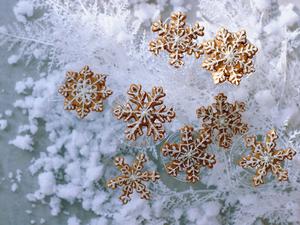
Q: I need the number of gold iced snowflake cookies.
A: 8